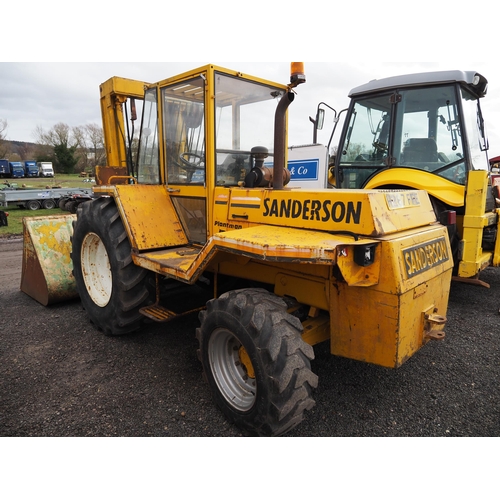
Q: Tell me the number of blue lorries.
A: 3